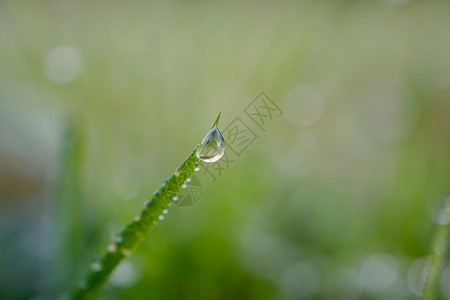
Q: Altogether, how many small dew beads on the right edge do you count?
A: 6